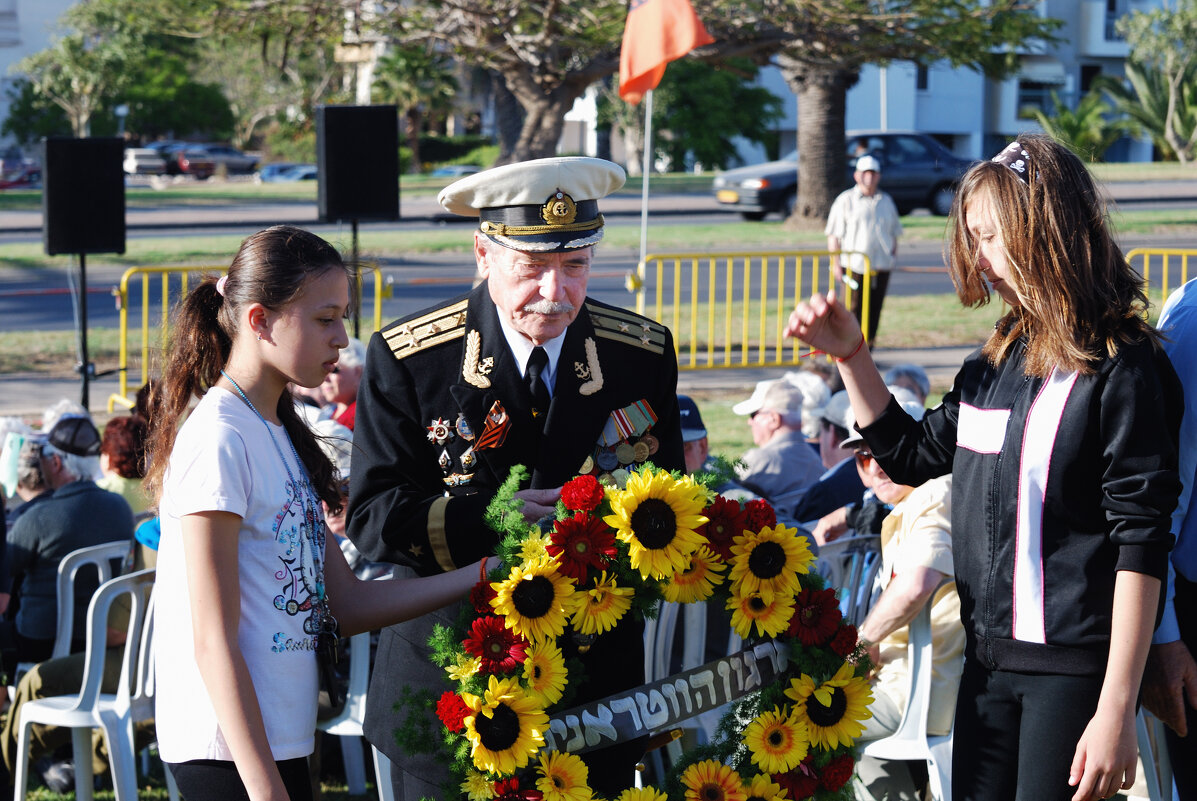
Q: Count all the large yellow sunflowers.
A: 5